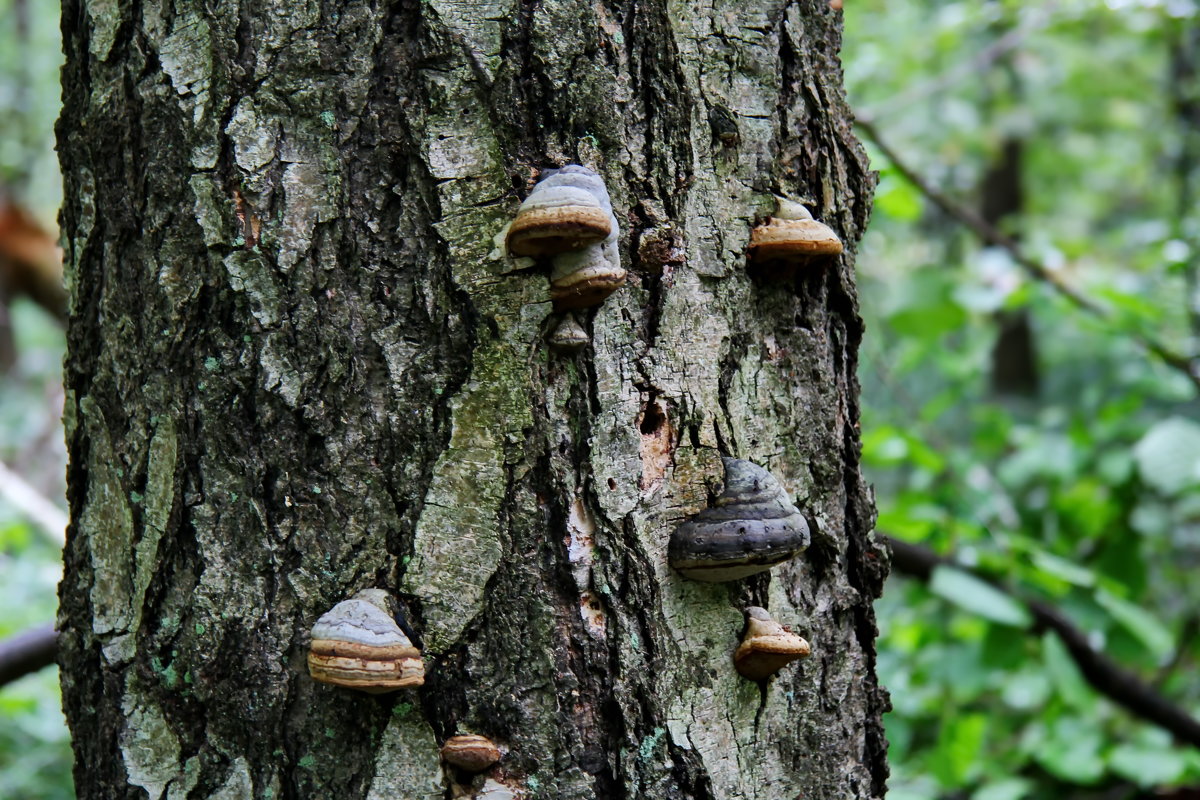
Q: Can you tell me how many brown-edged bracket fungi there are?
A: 6